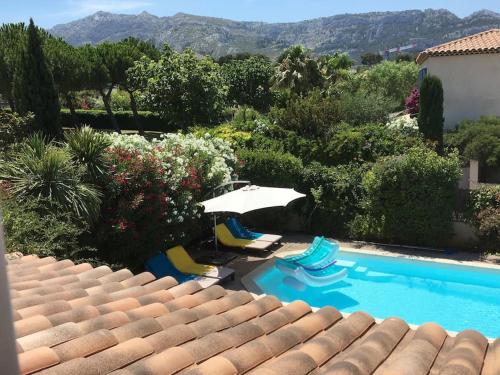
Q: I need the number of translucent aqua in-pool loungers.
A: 2